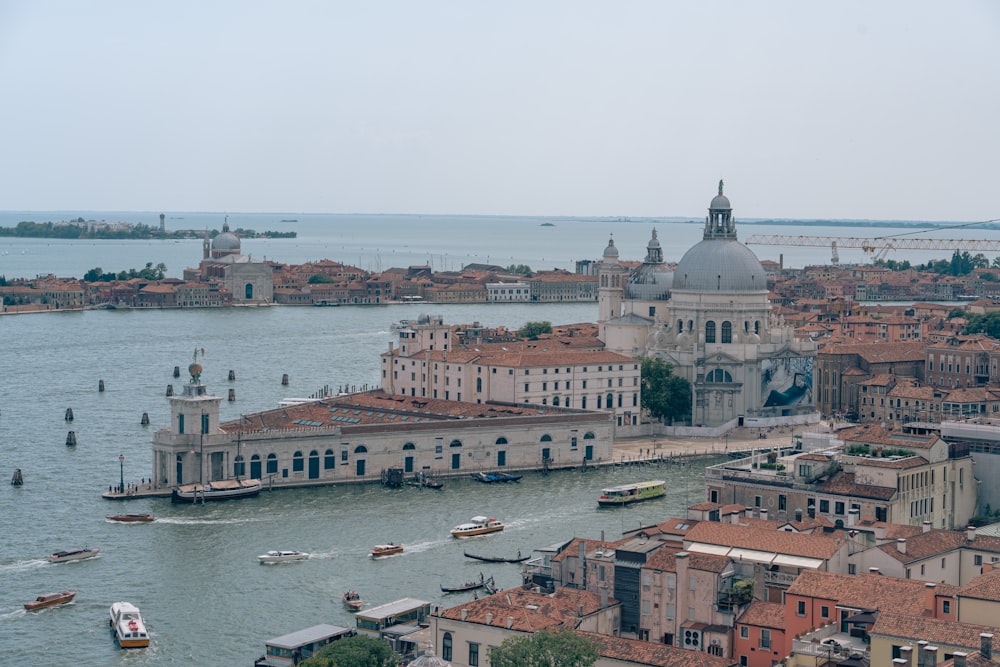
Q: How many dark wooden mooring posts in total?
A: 10